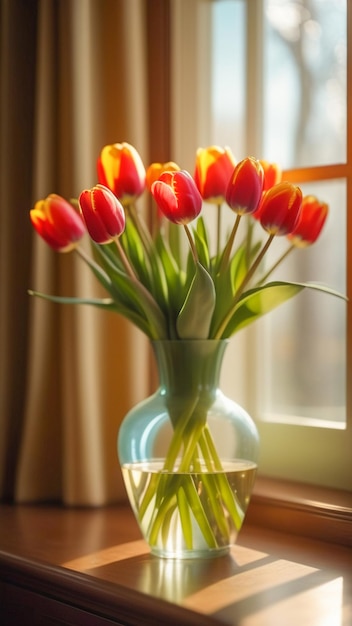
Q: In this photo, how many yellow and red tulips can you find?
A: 10